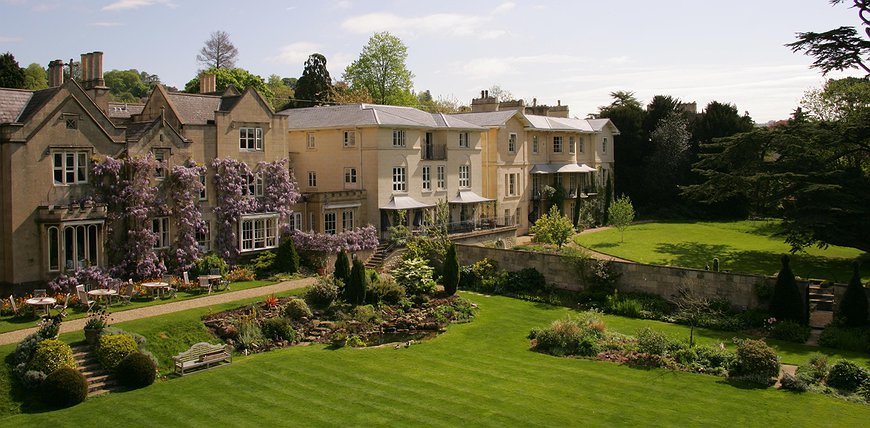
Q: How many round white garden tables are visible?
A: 4